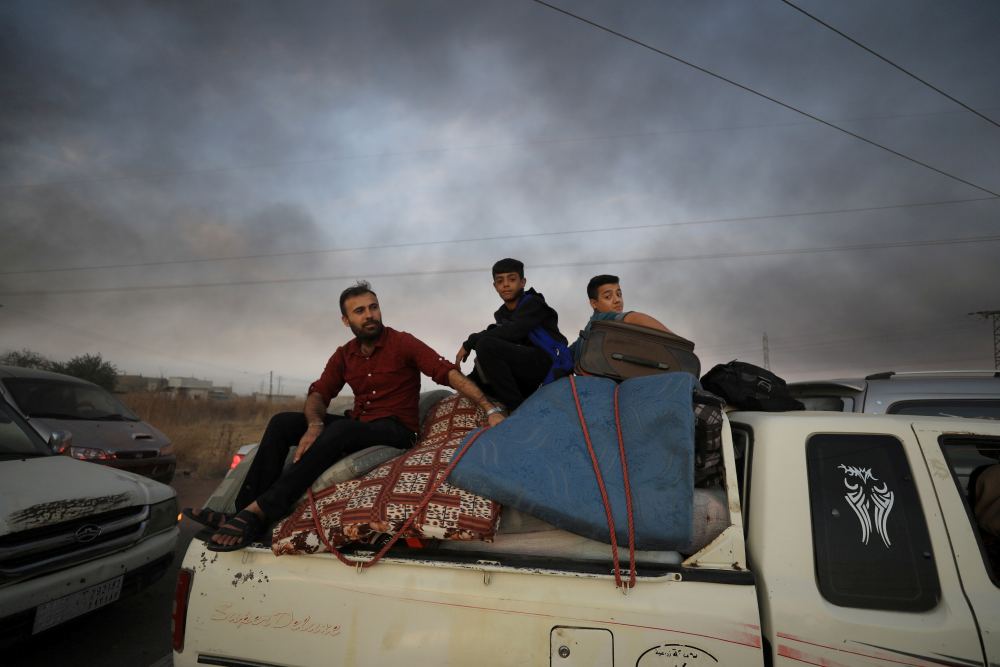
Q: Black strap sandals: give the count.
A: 2